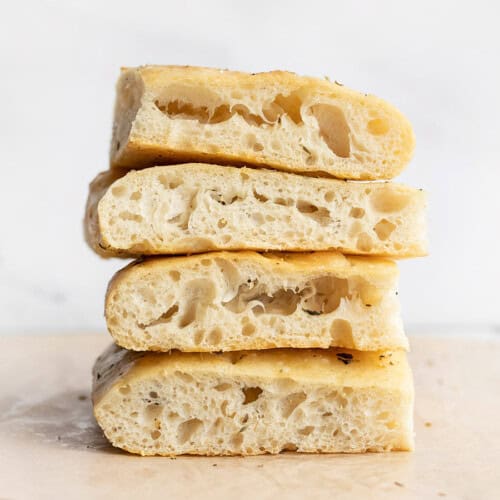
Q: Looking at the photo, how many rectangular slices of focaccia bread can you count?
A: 4